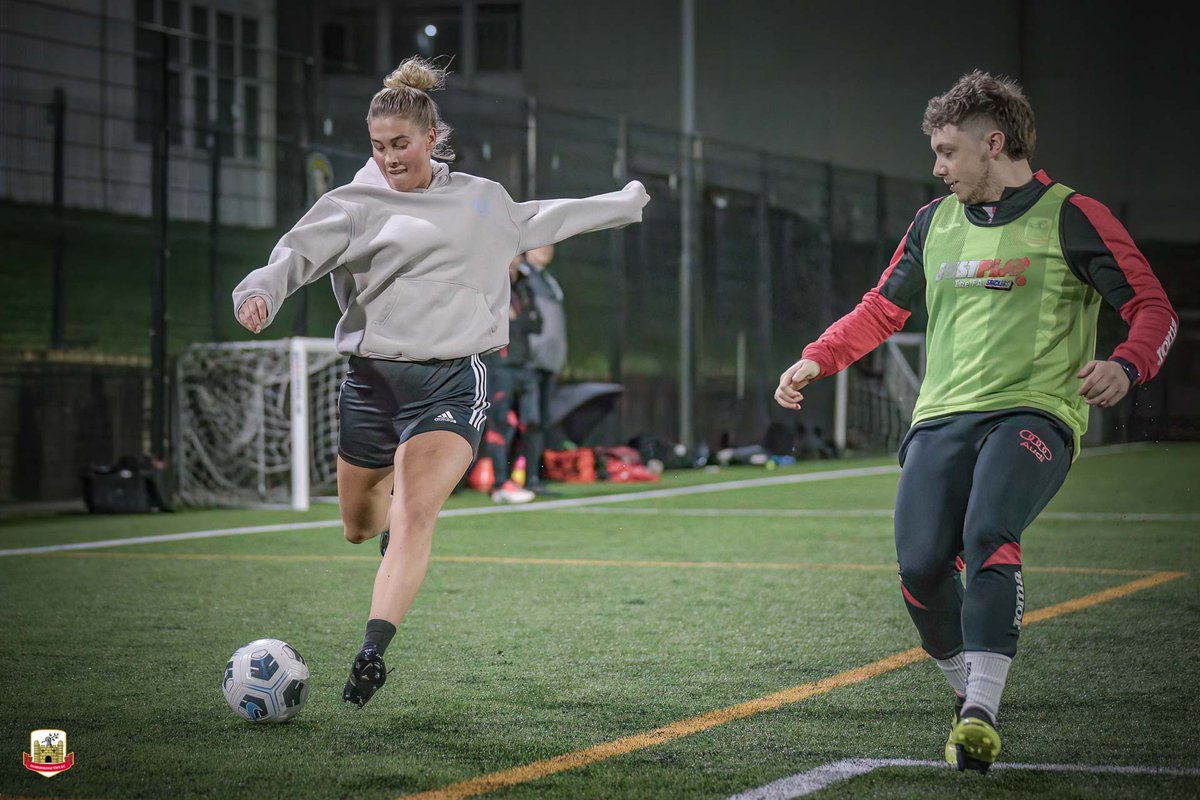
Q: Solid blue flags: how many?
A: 0